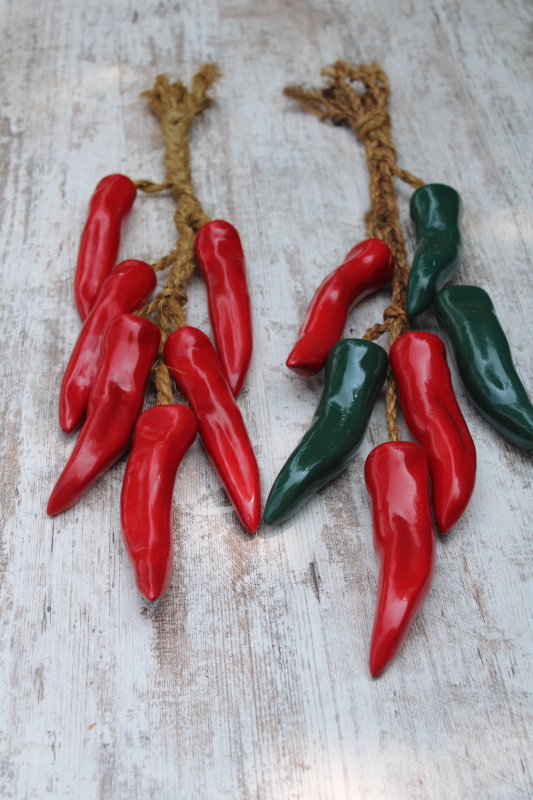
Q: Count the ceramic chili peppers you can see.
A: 12